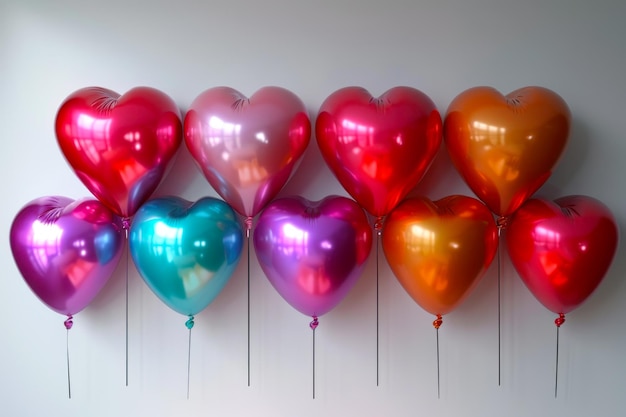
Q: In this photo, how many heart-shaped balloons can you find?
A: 9